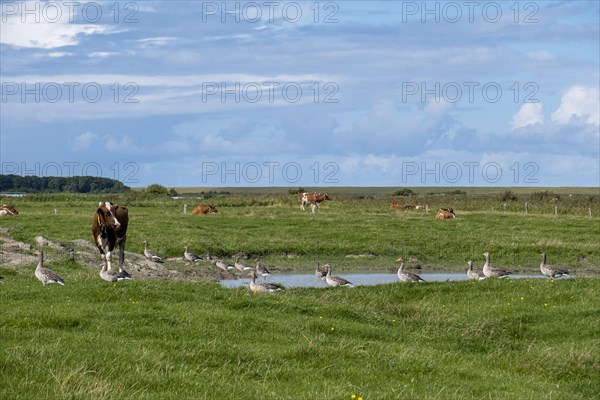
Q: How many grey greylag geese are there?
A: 14